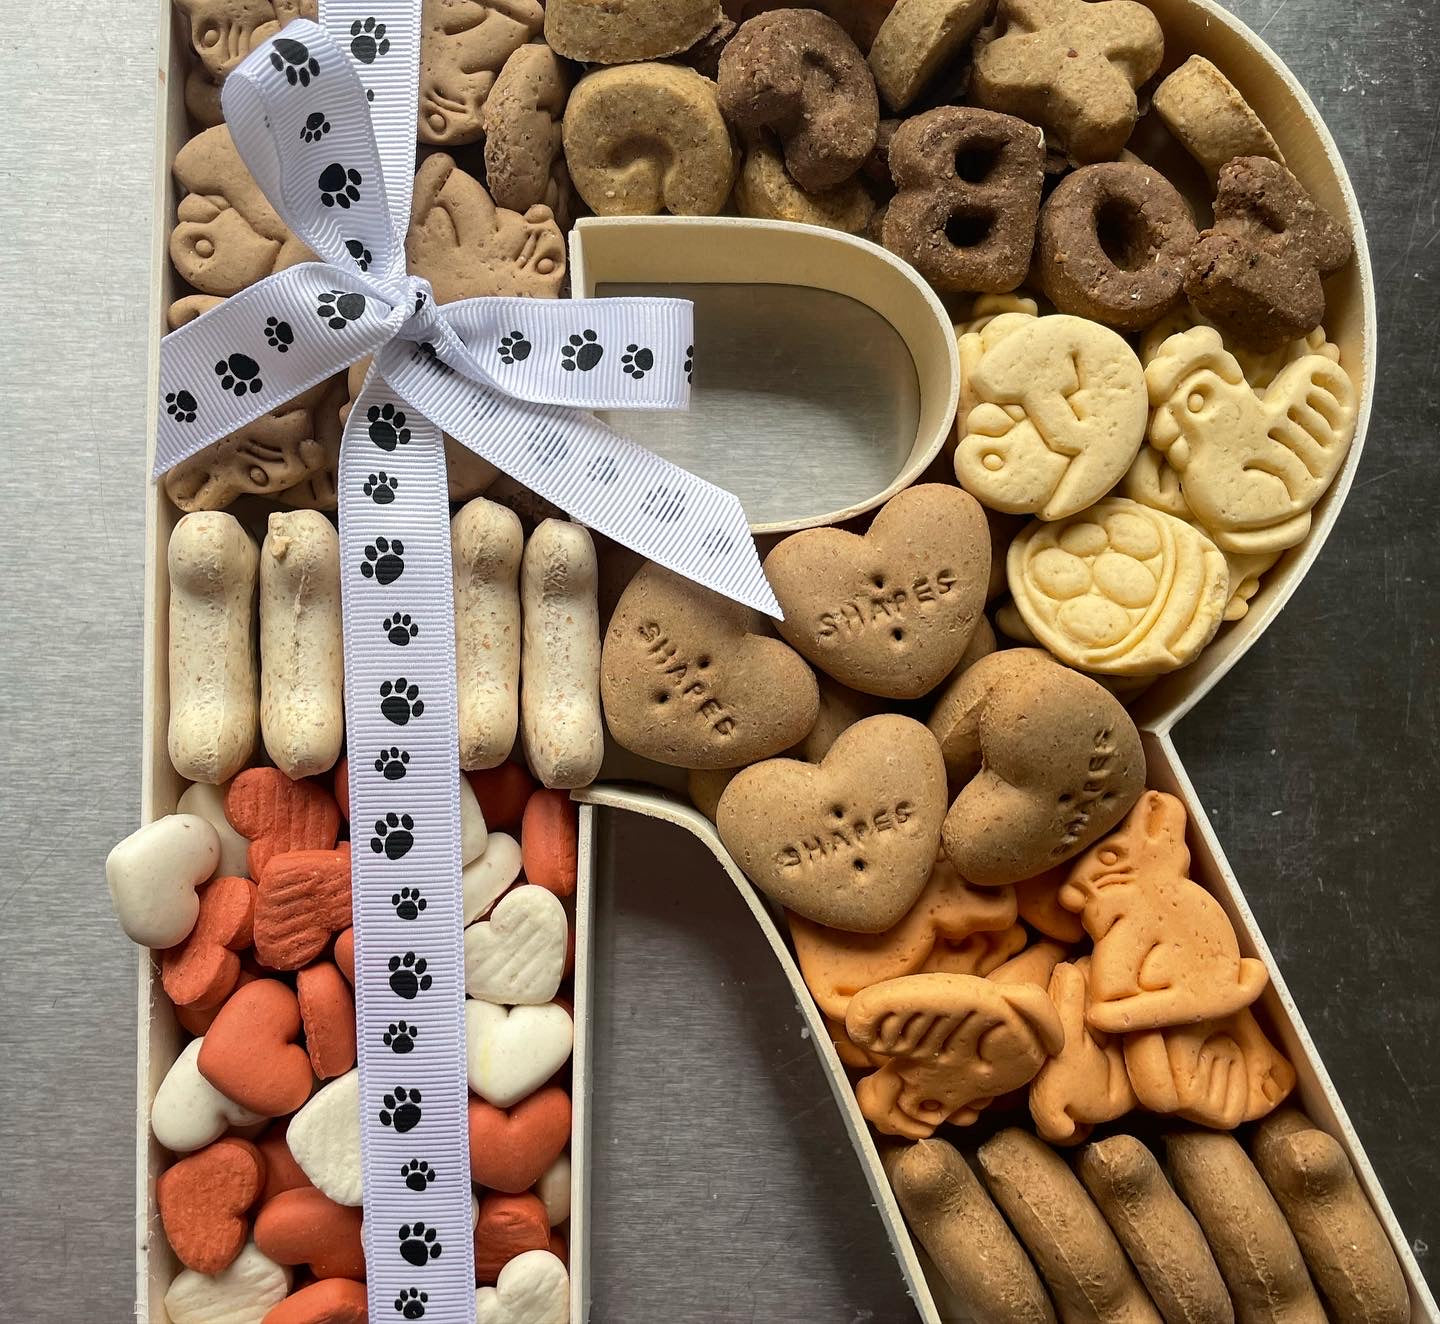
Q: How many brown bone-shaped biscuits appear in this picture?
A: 5